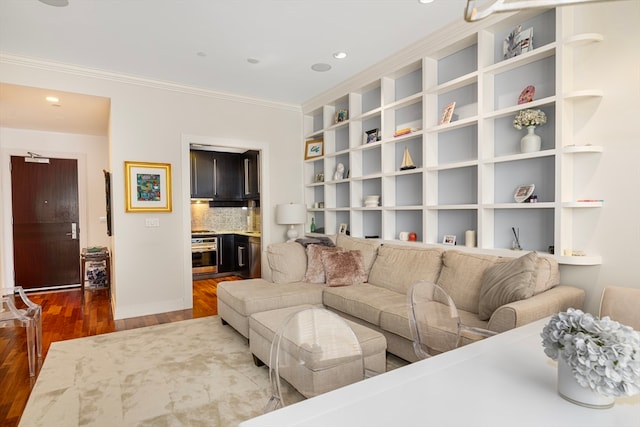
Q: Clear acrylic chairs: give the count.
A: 3